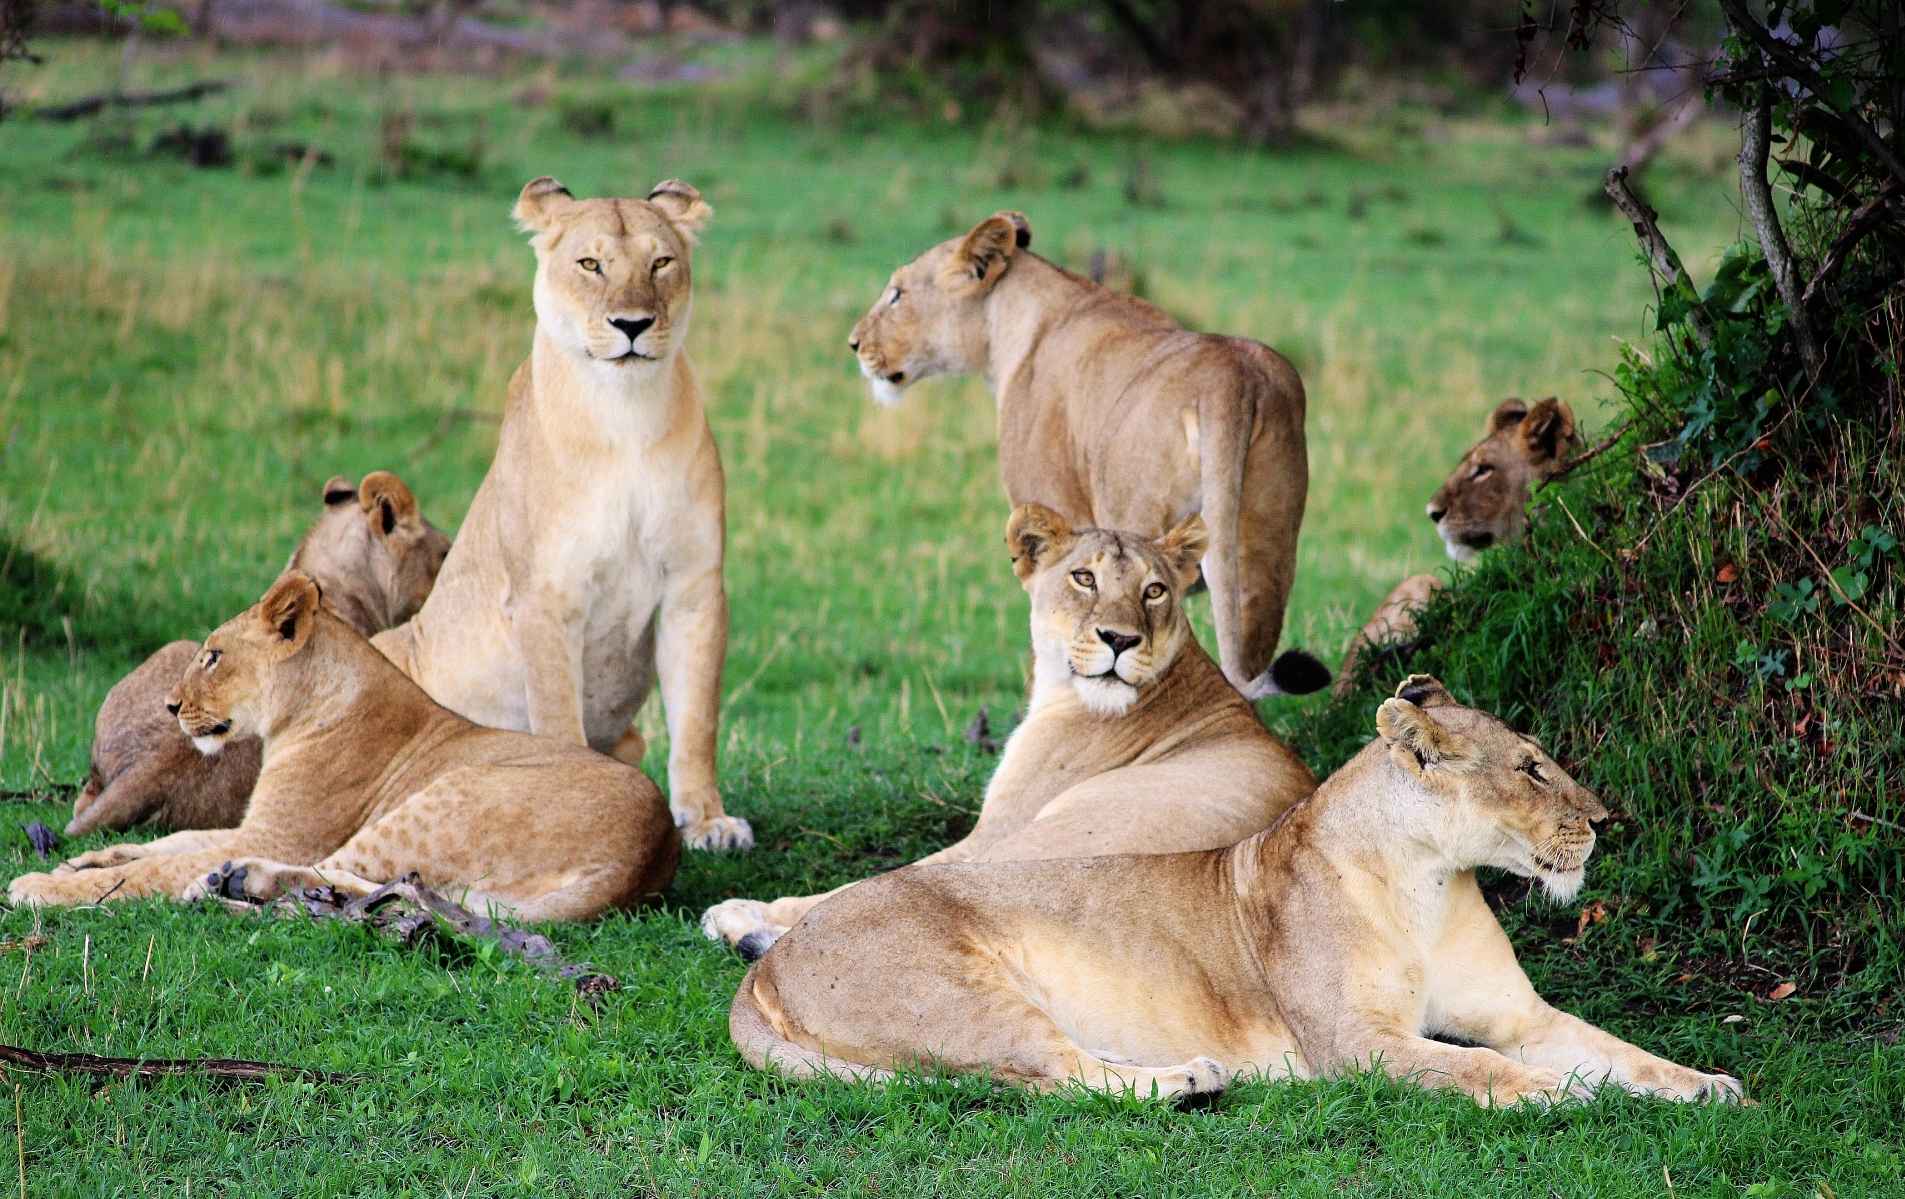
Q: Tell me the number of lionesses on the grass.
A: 7